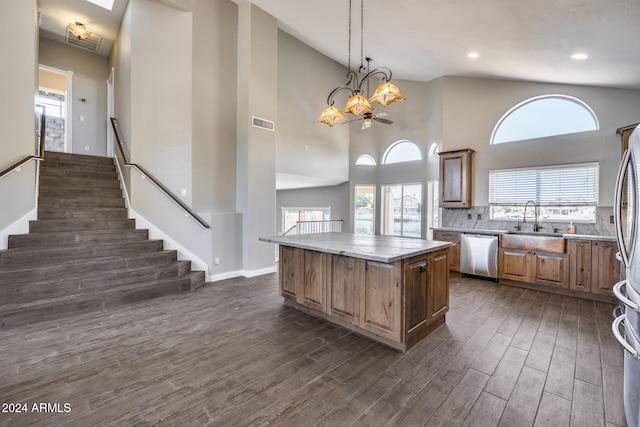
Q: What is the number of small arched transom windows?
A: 3